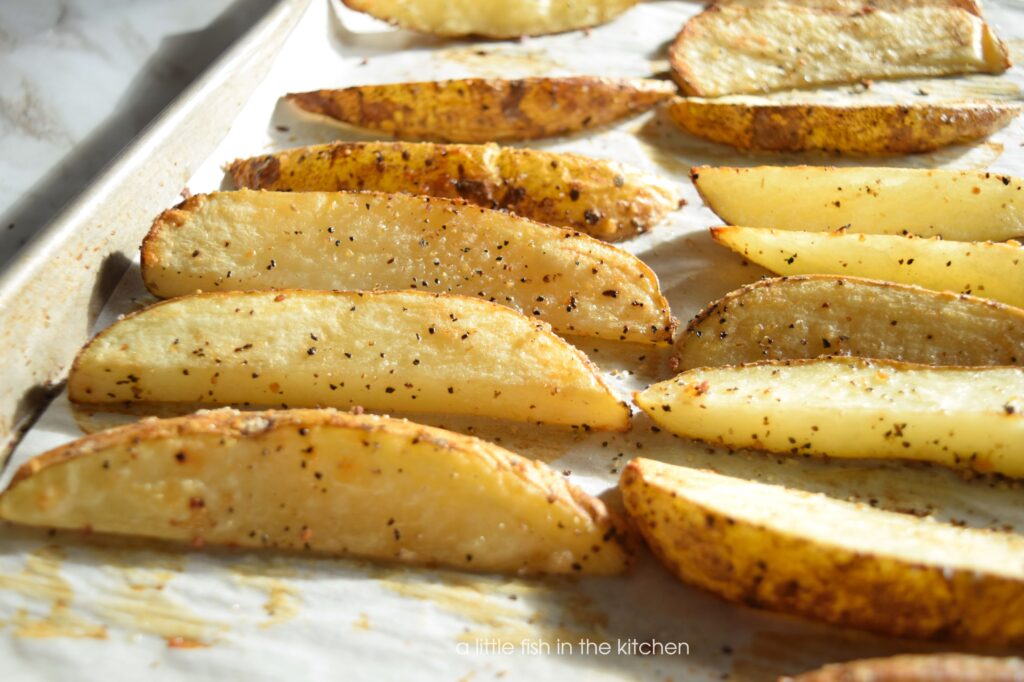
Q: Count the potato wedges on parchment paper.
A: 15